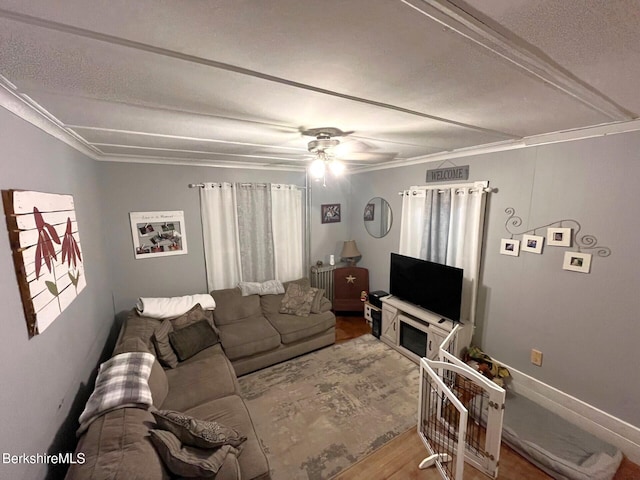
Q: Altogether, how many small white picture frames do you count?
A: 4